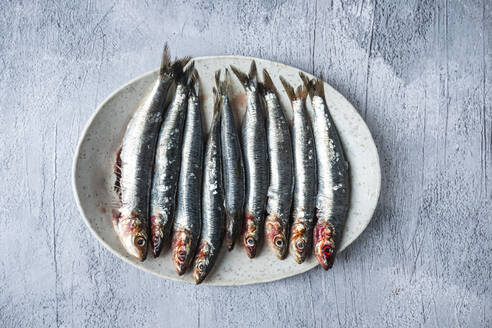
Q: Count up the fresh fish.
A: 9